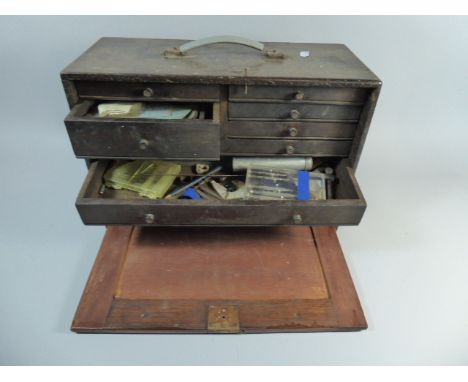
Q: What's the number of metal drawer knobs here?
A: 8